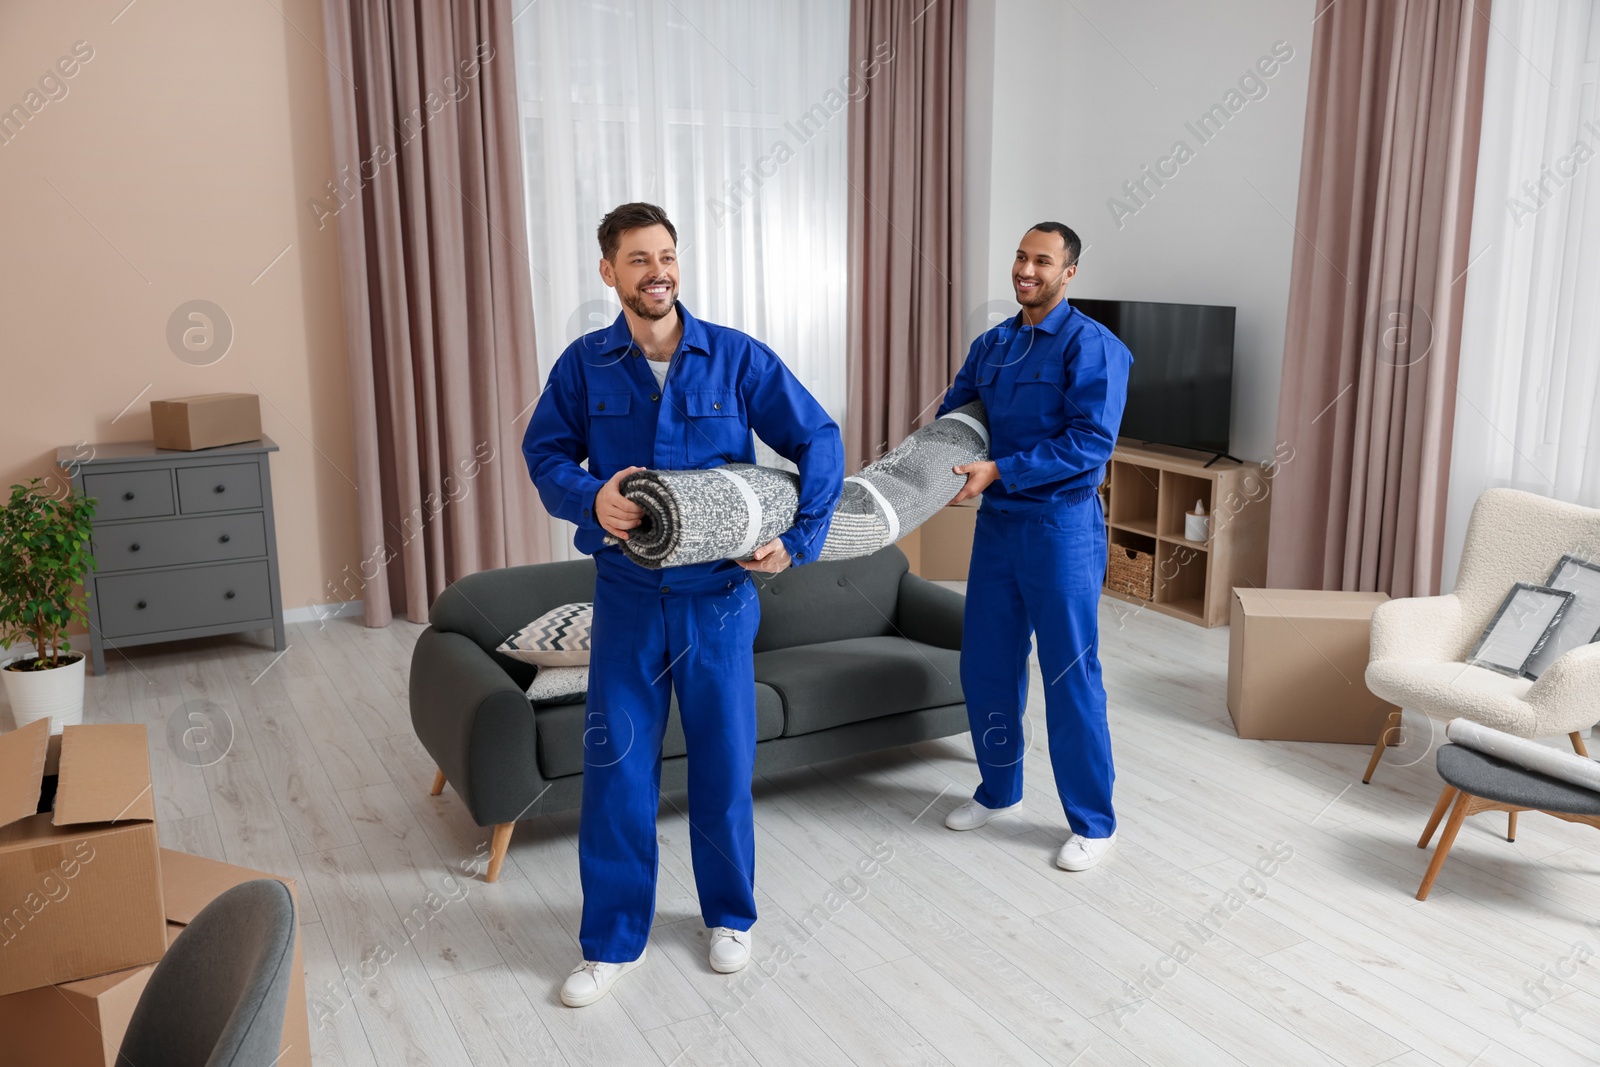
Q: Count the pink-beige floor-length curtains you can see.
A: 3